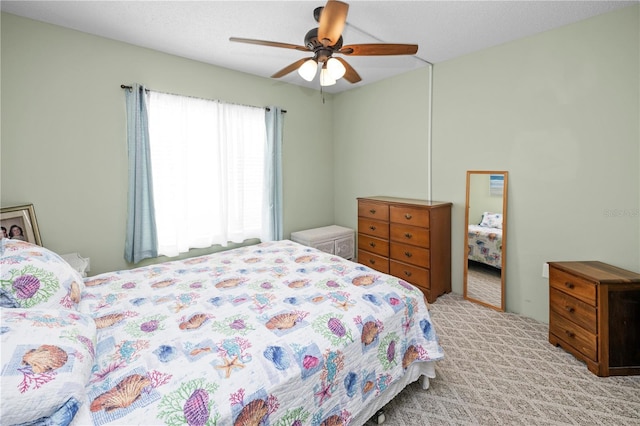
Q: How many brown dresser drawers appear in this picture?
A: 11